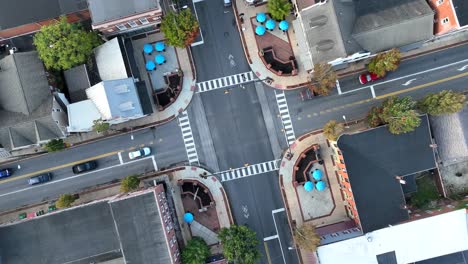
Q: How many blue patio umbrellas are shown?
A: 12